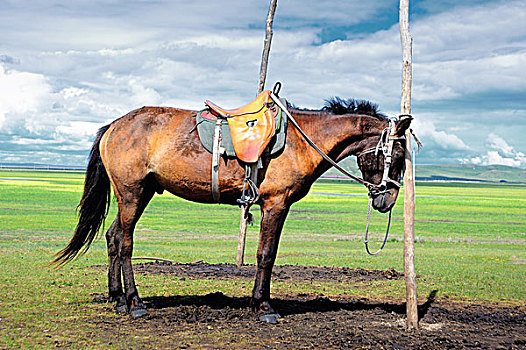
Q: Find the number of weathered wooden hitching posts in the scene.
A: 2